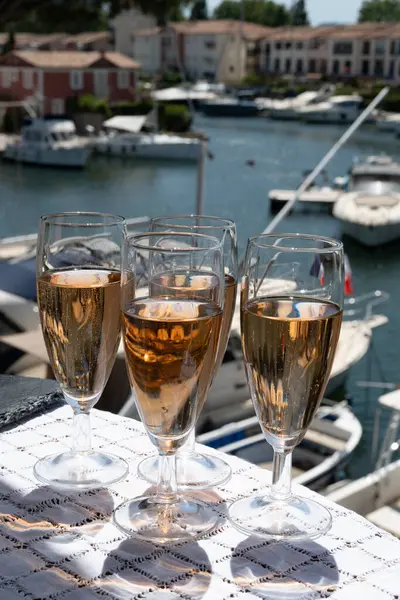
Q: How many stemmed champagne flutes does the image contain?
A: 4